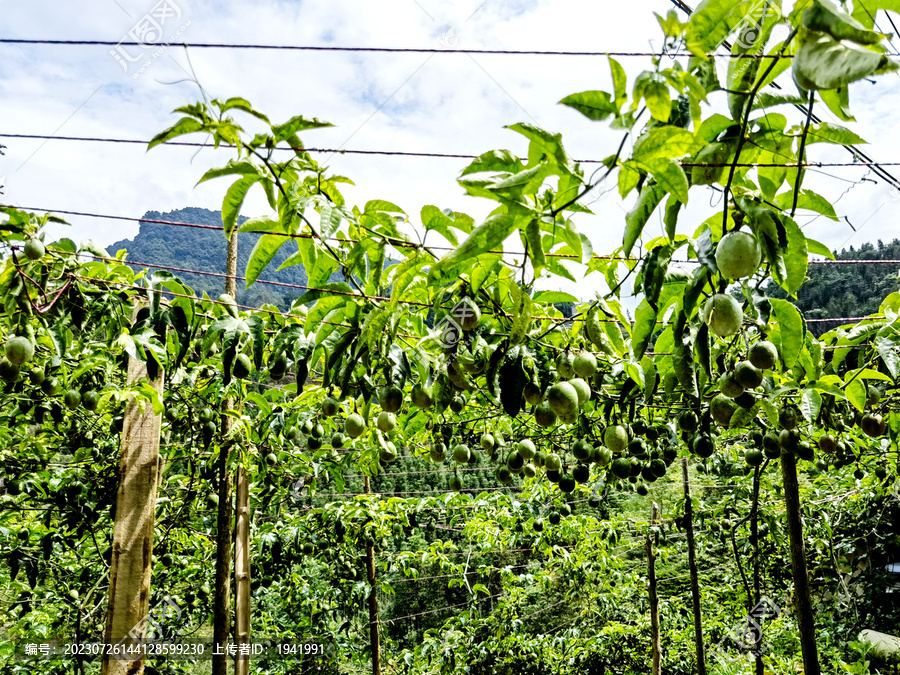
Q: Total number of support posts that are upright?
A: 8